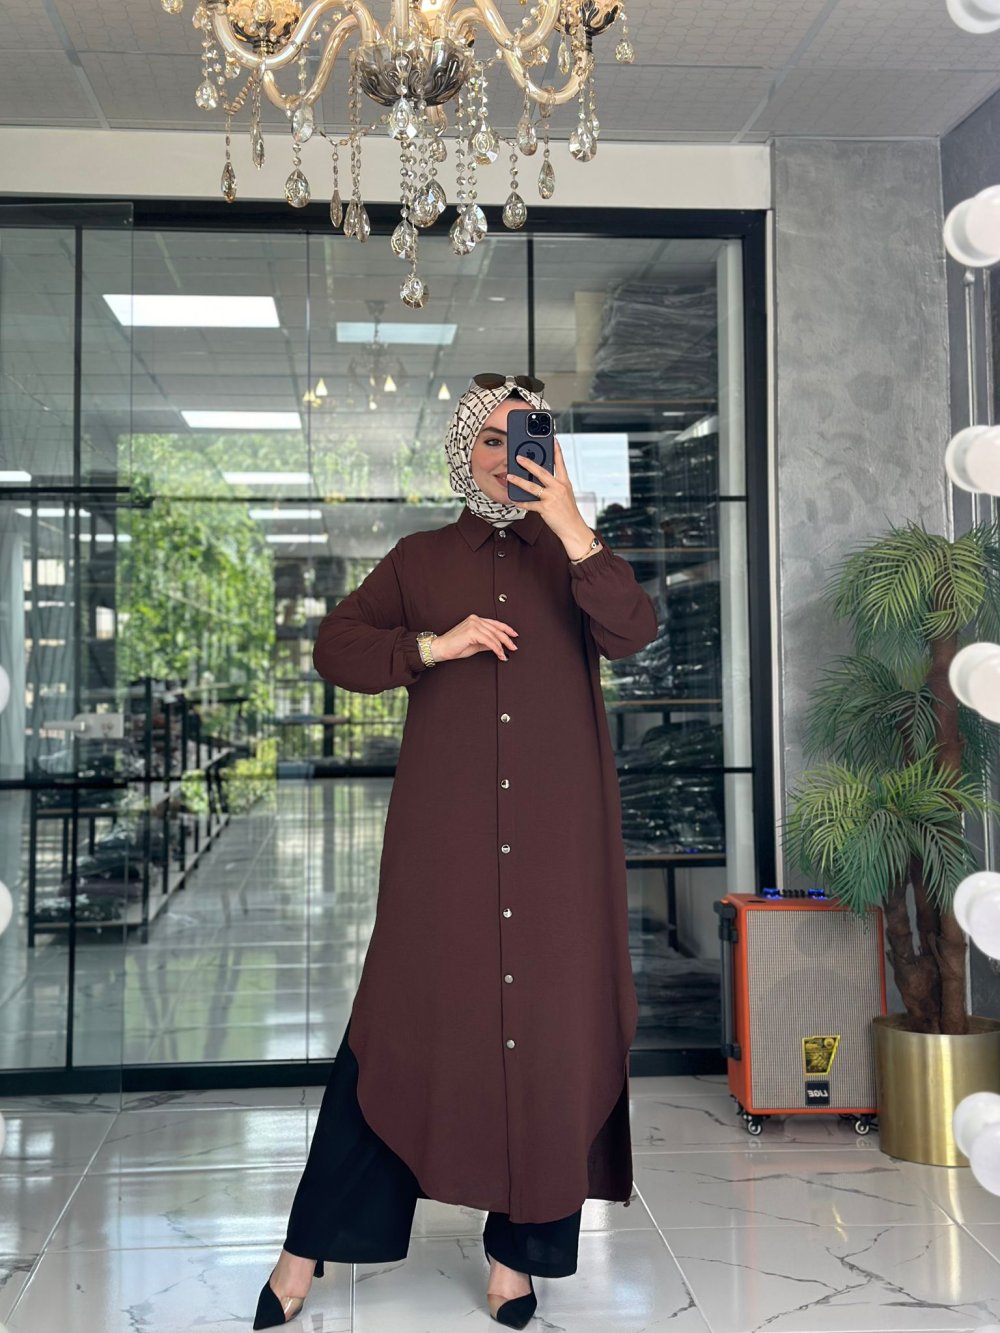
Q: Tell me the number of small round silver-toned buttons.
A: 9